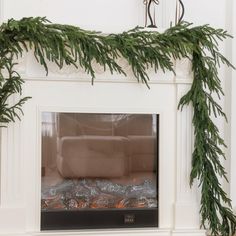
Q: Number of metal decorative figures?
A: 2